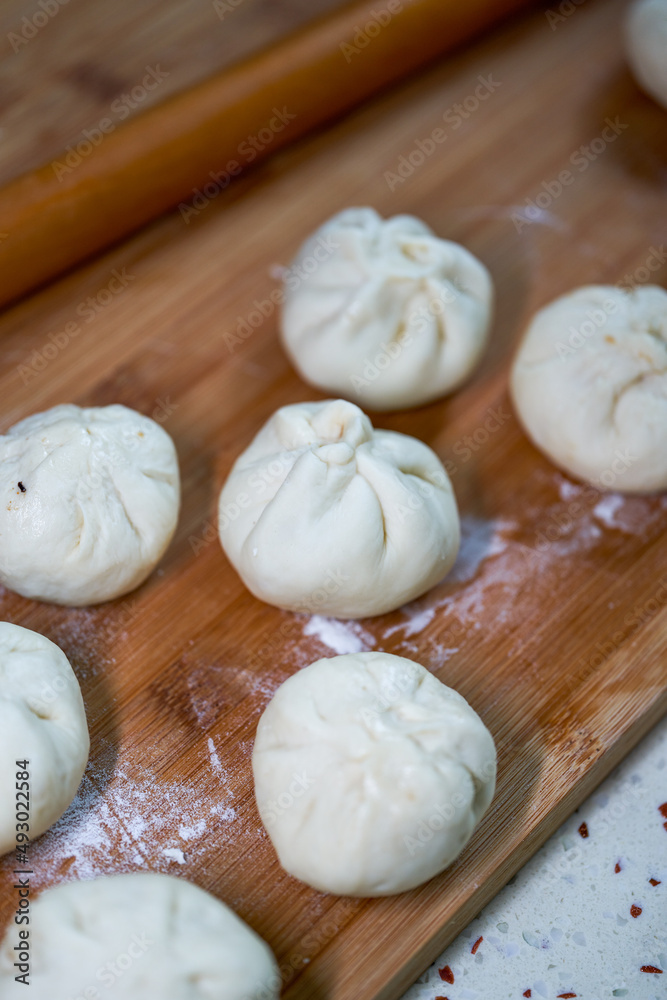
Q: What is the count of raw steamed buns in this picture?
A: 8